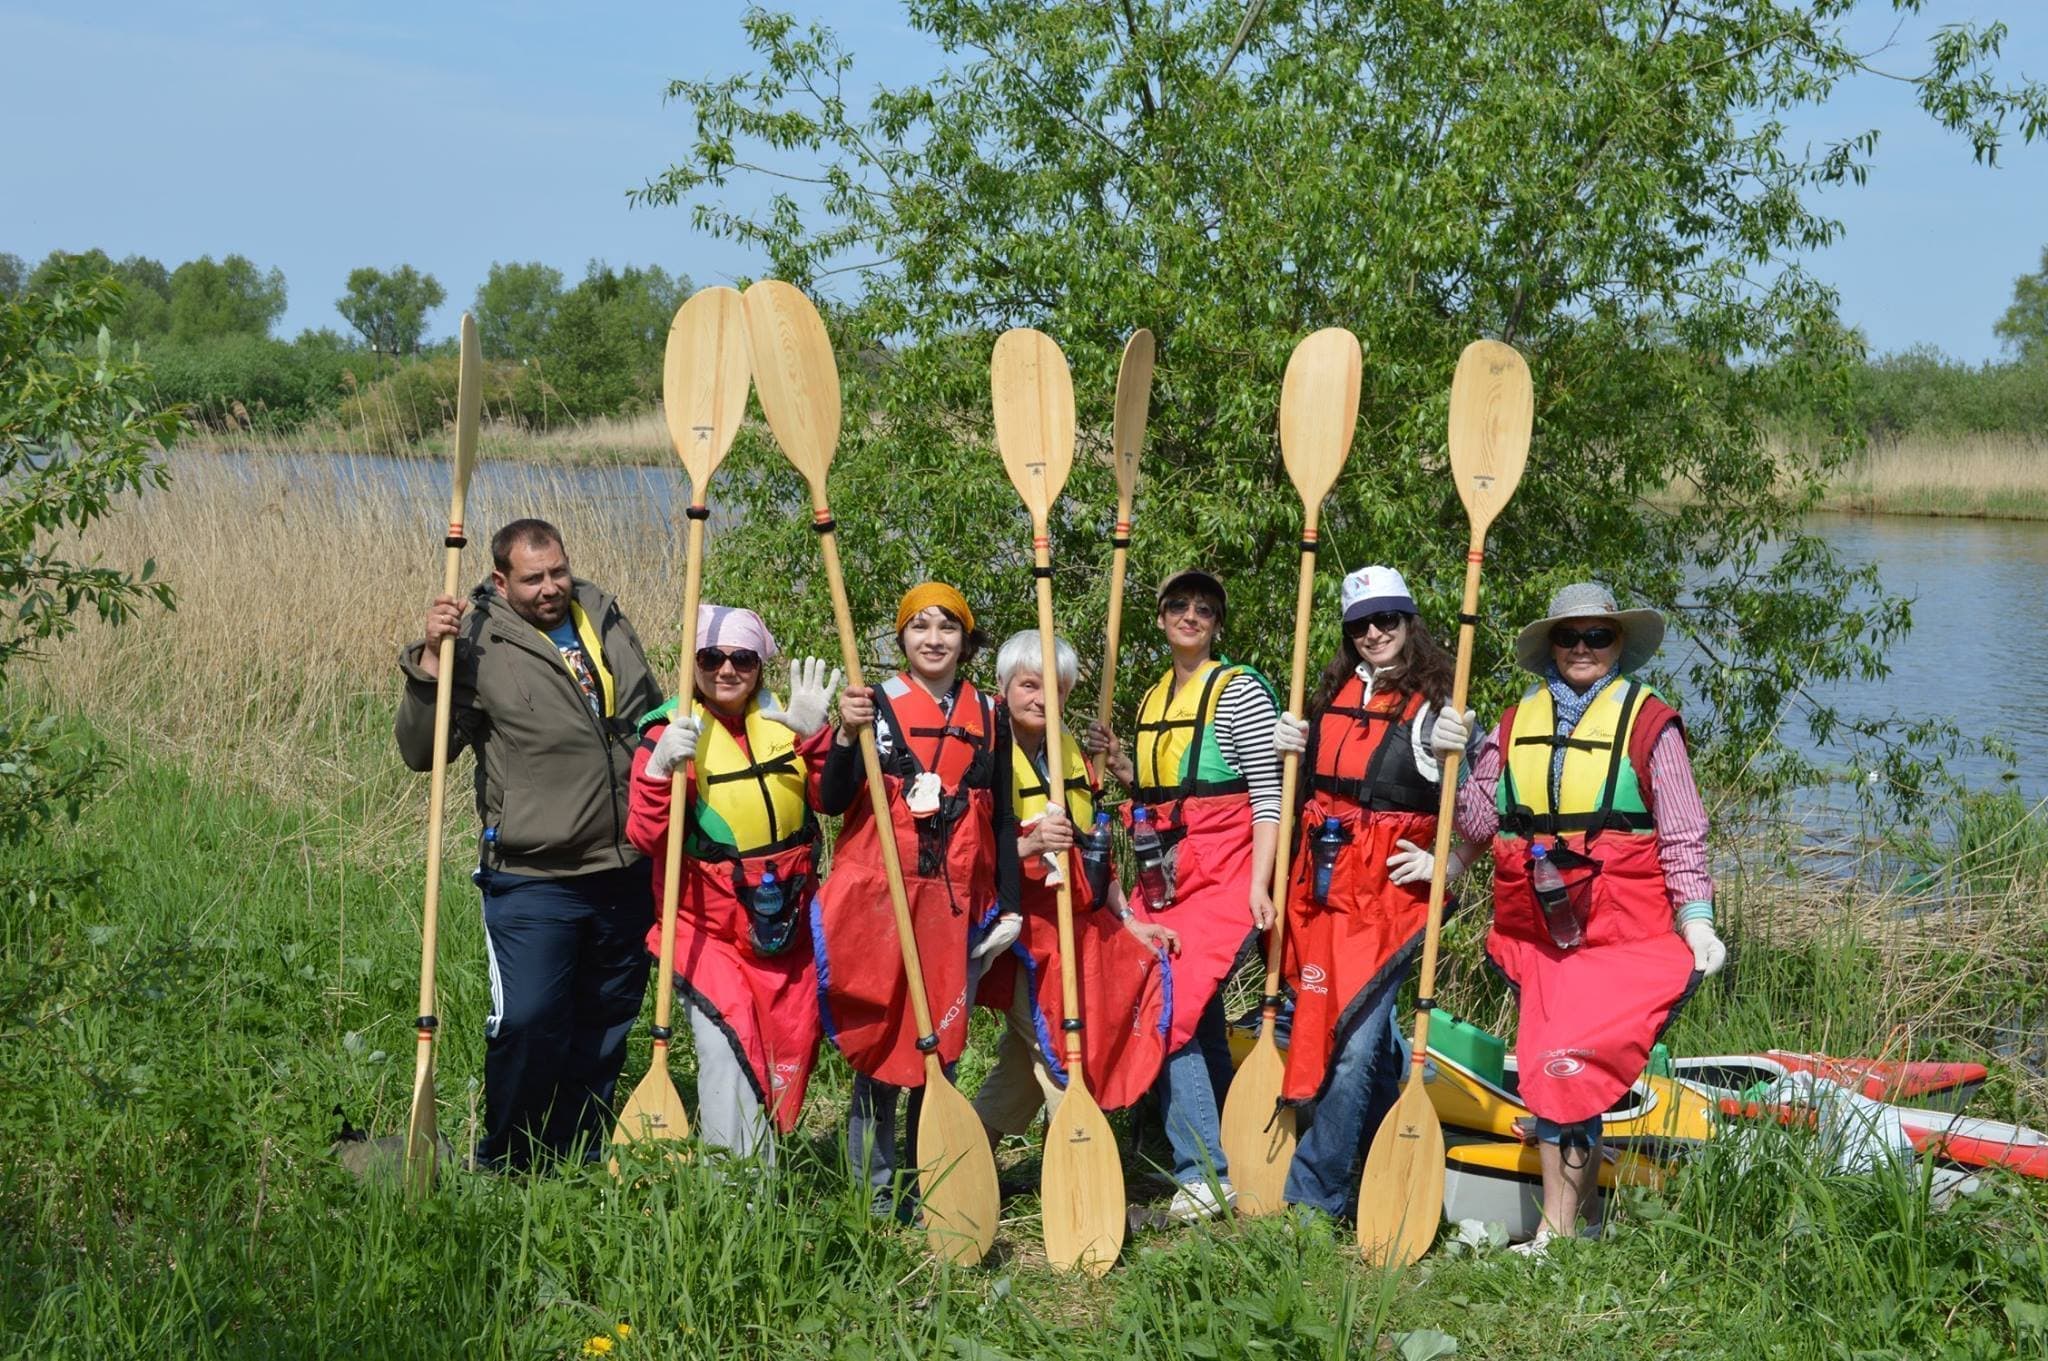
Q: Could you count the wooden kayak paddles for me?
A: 7